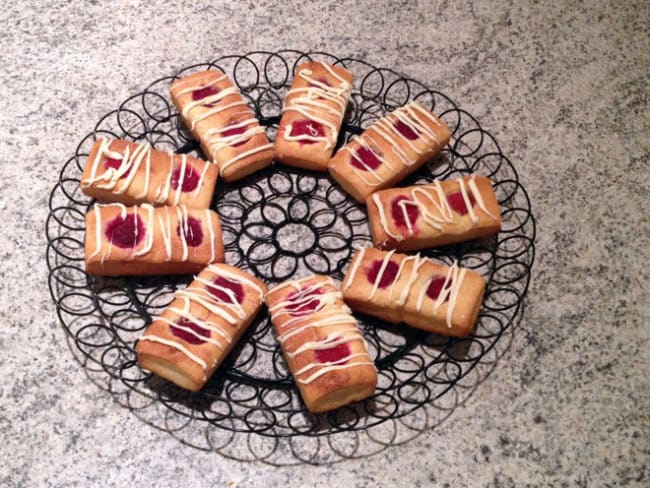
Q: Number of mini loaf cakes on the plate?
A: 9